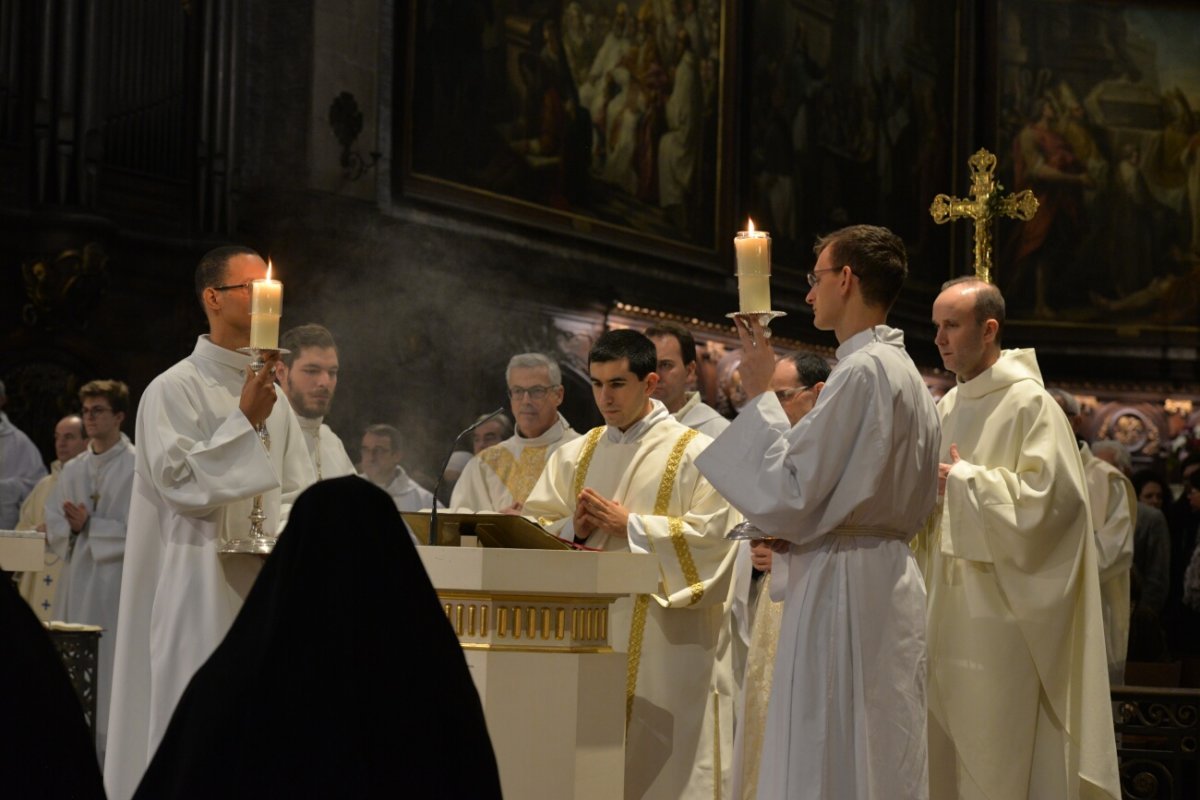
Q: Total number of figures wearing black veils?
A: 2